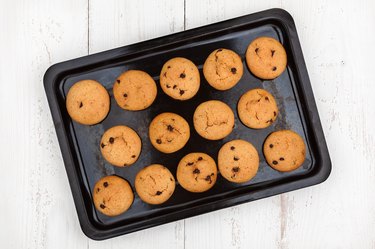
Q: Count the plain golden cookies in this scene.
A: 1